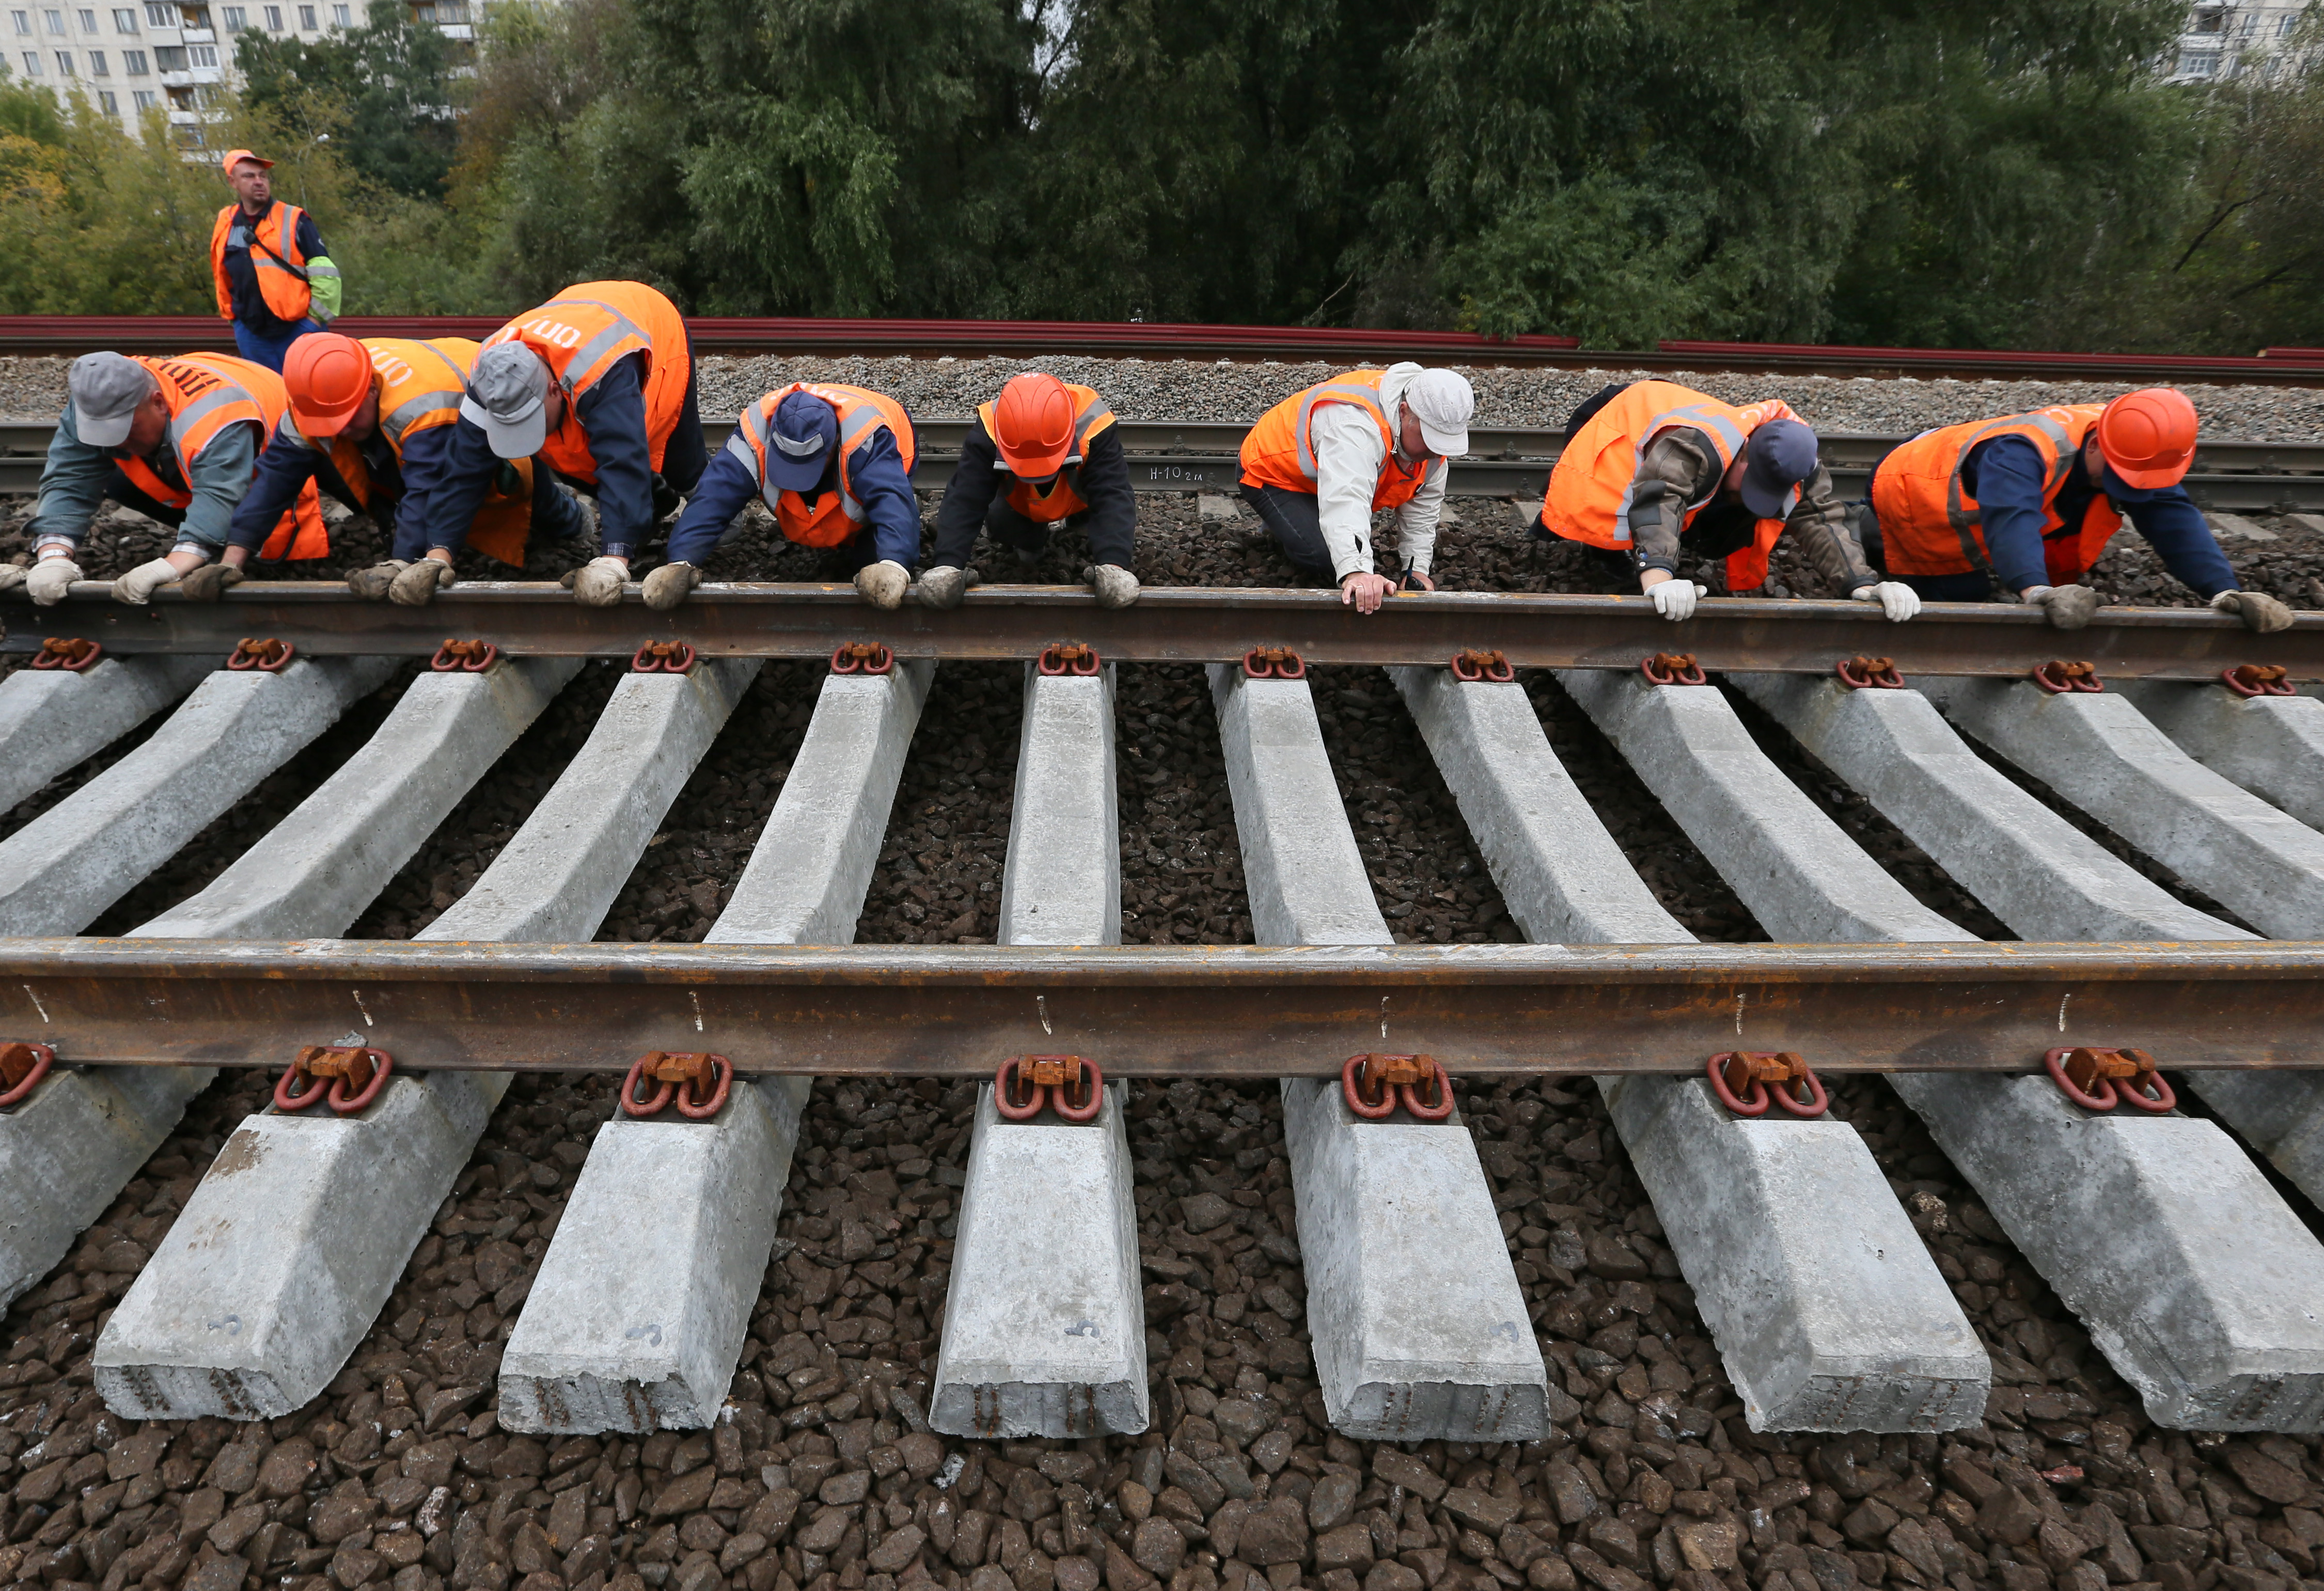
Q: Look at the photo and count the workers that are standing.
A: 1